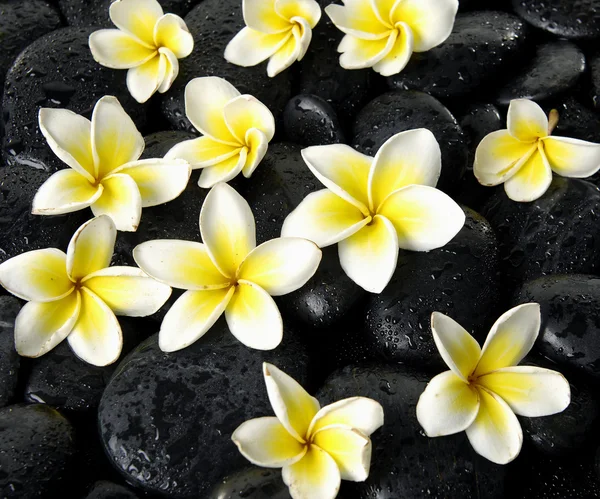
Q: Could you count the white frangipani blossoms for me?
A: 11